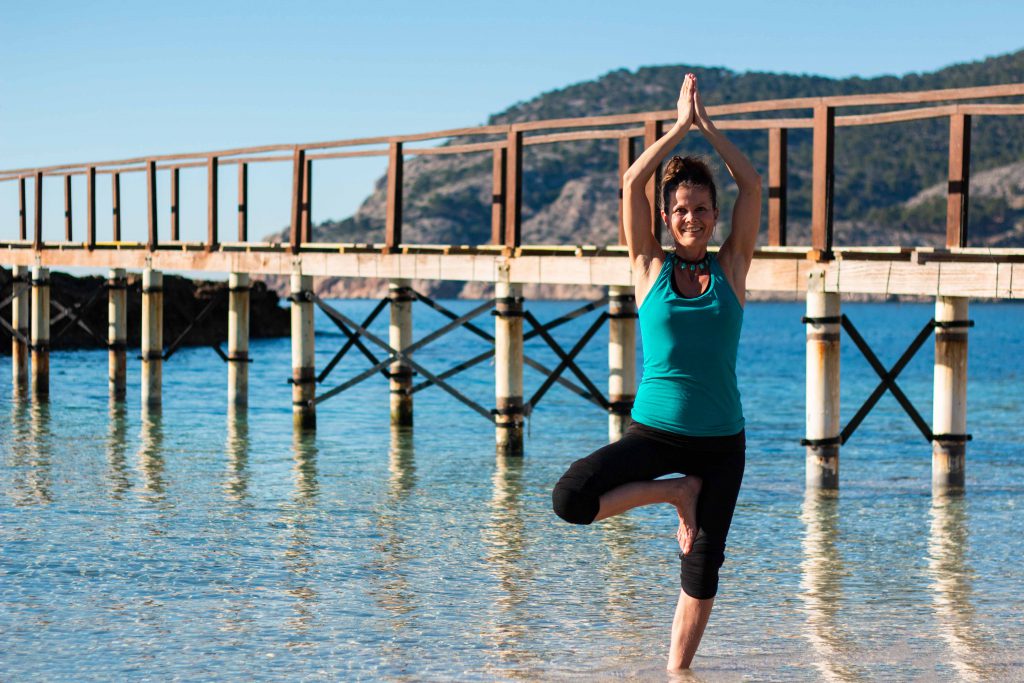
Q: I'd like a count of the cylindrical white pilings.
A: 11